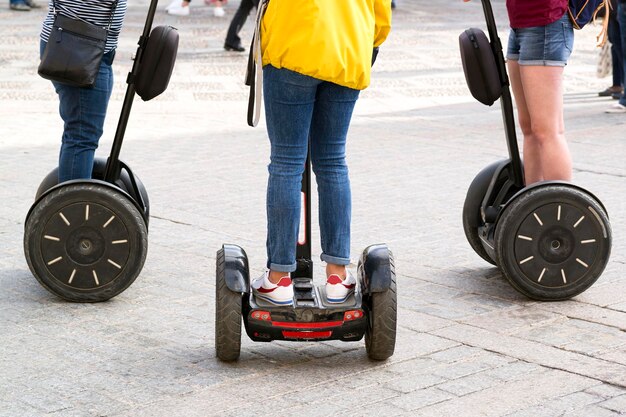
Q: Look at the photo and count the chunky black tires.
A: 6